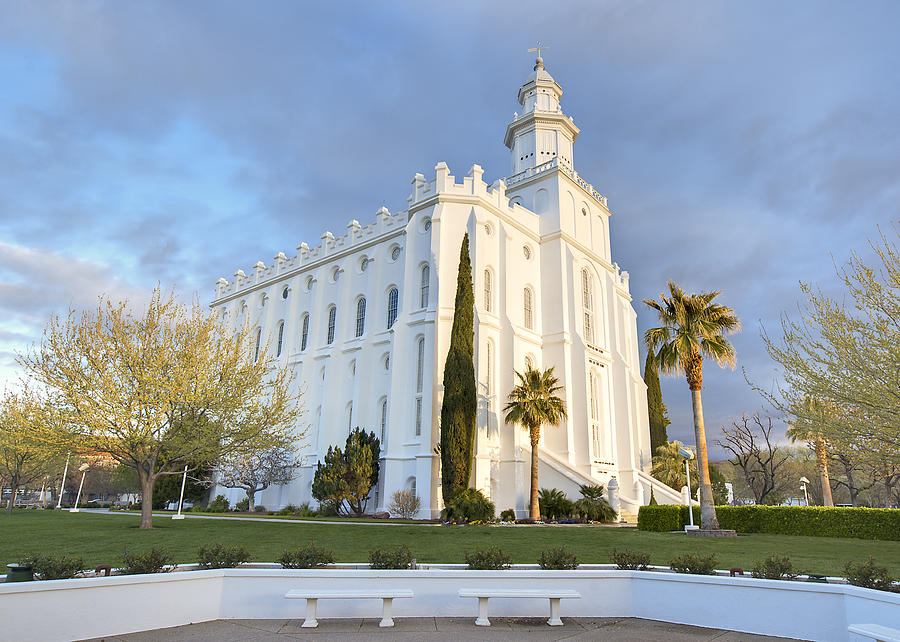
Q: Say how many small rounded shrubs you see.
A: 11